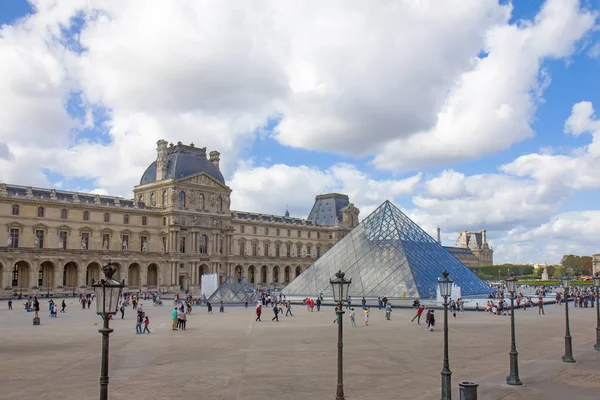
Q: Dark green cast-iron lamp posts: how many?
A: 6